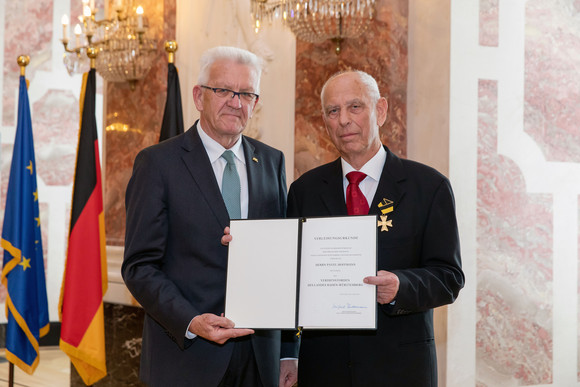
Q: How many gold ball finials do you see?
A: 3